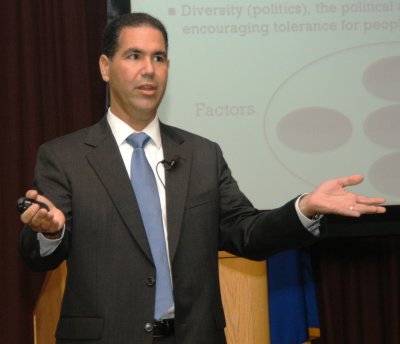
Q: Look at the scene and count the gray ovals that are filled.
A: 4